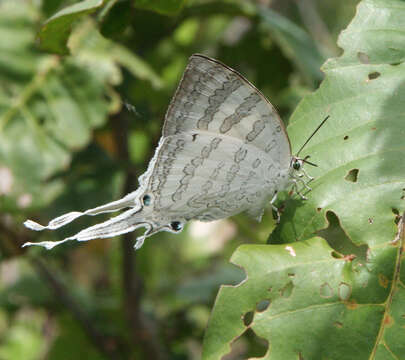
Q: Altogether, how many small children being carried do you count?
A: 0